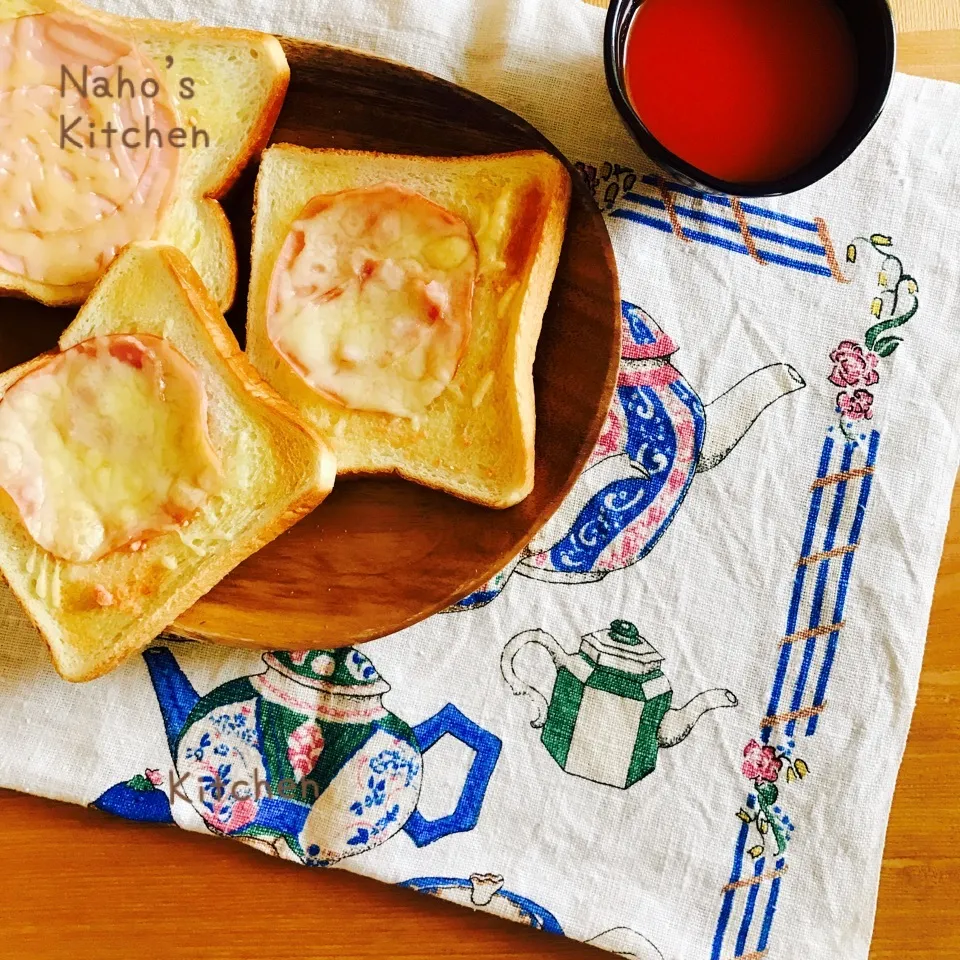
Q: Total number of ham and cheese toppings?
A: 3